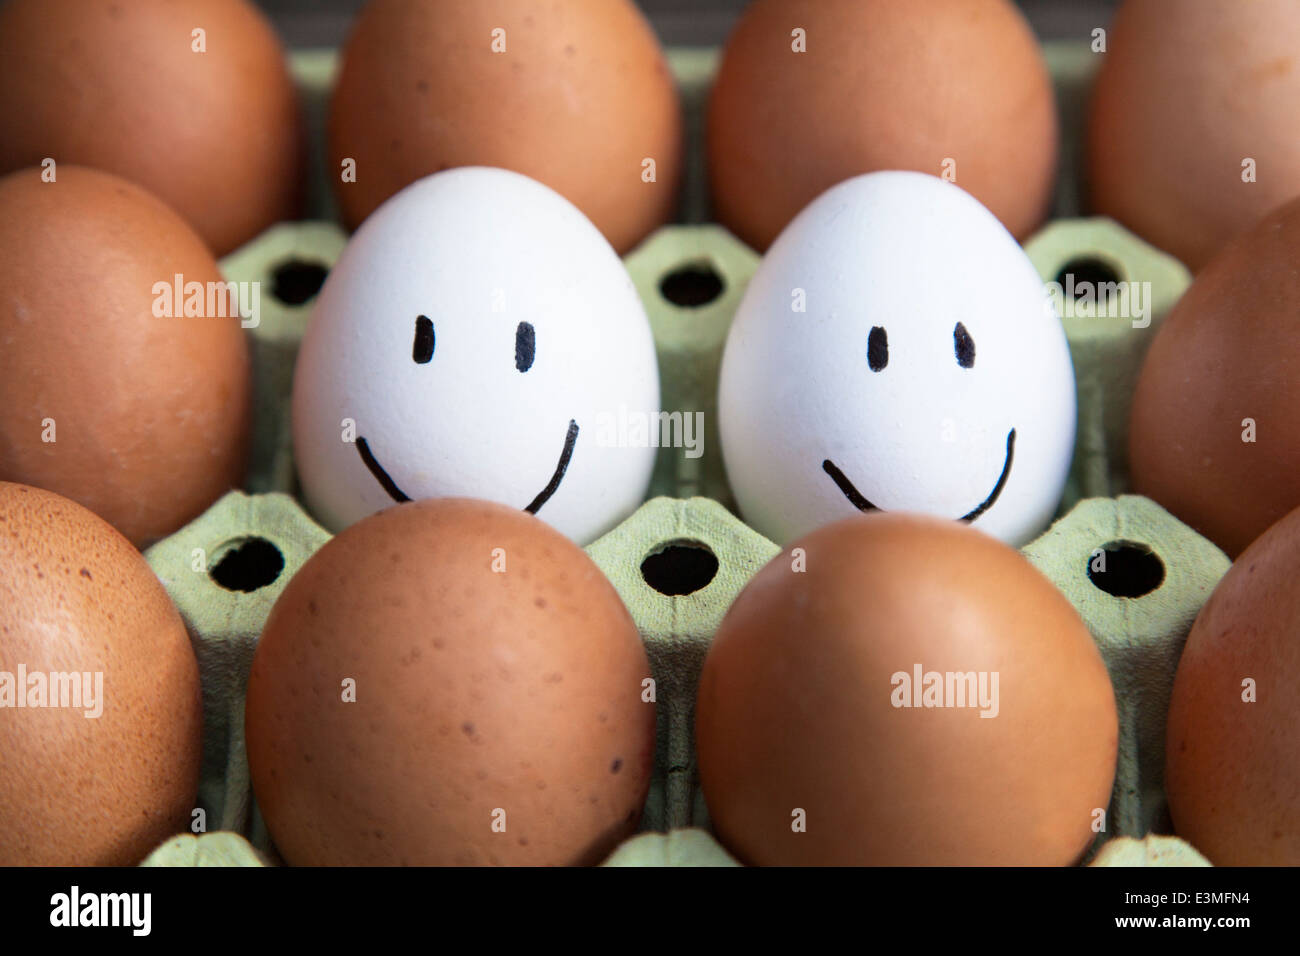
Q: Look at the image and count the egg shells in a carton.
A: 12